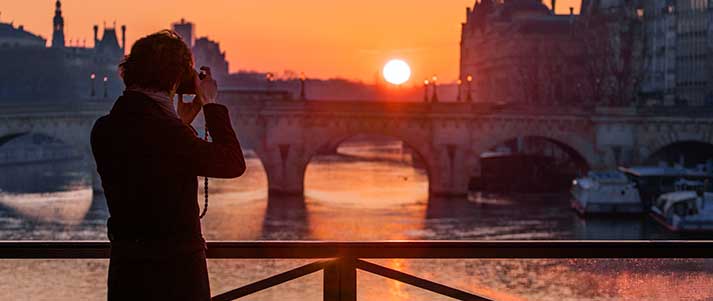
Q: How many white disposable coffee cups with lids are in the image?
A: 0